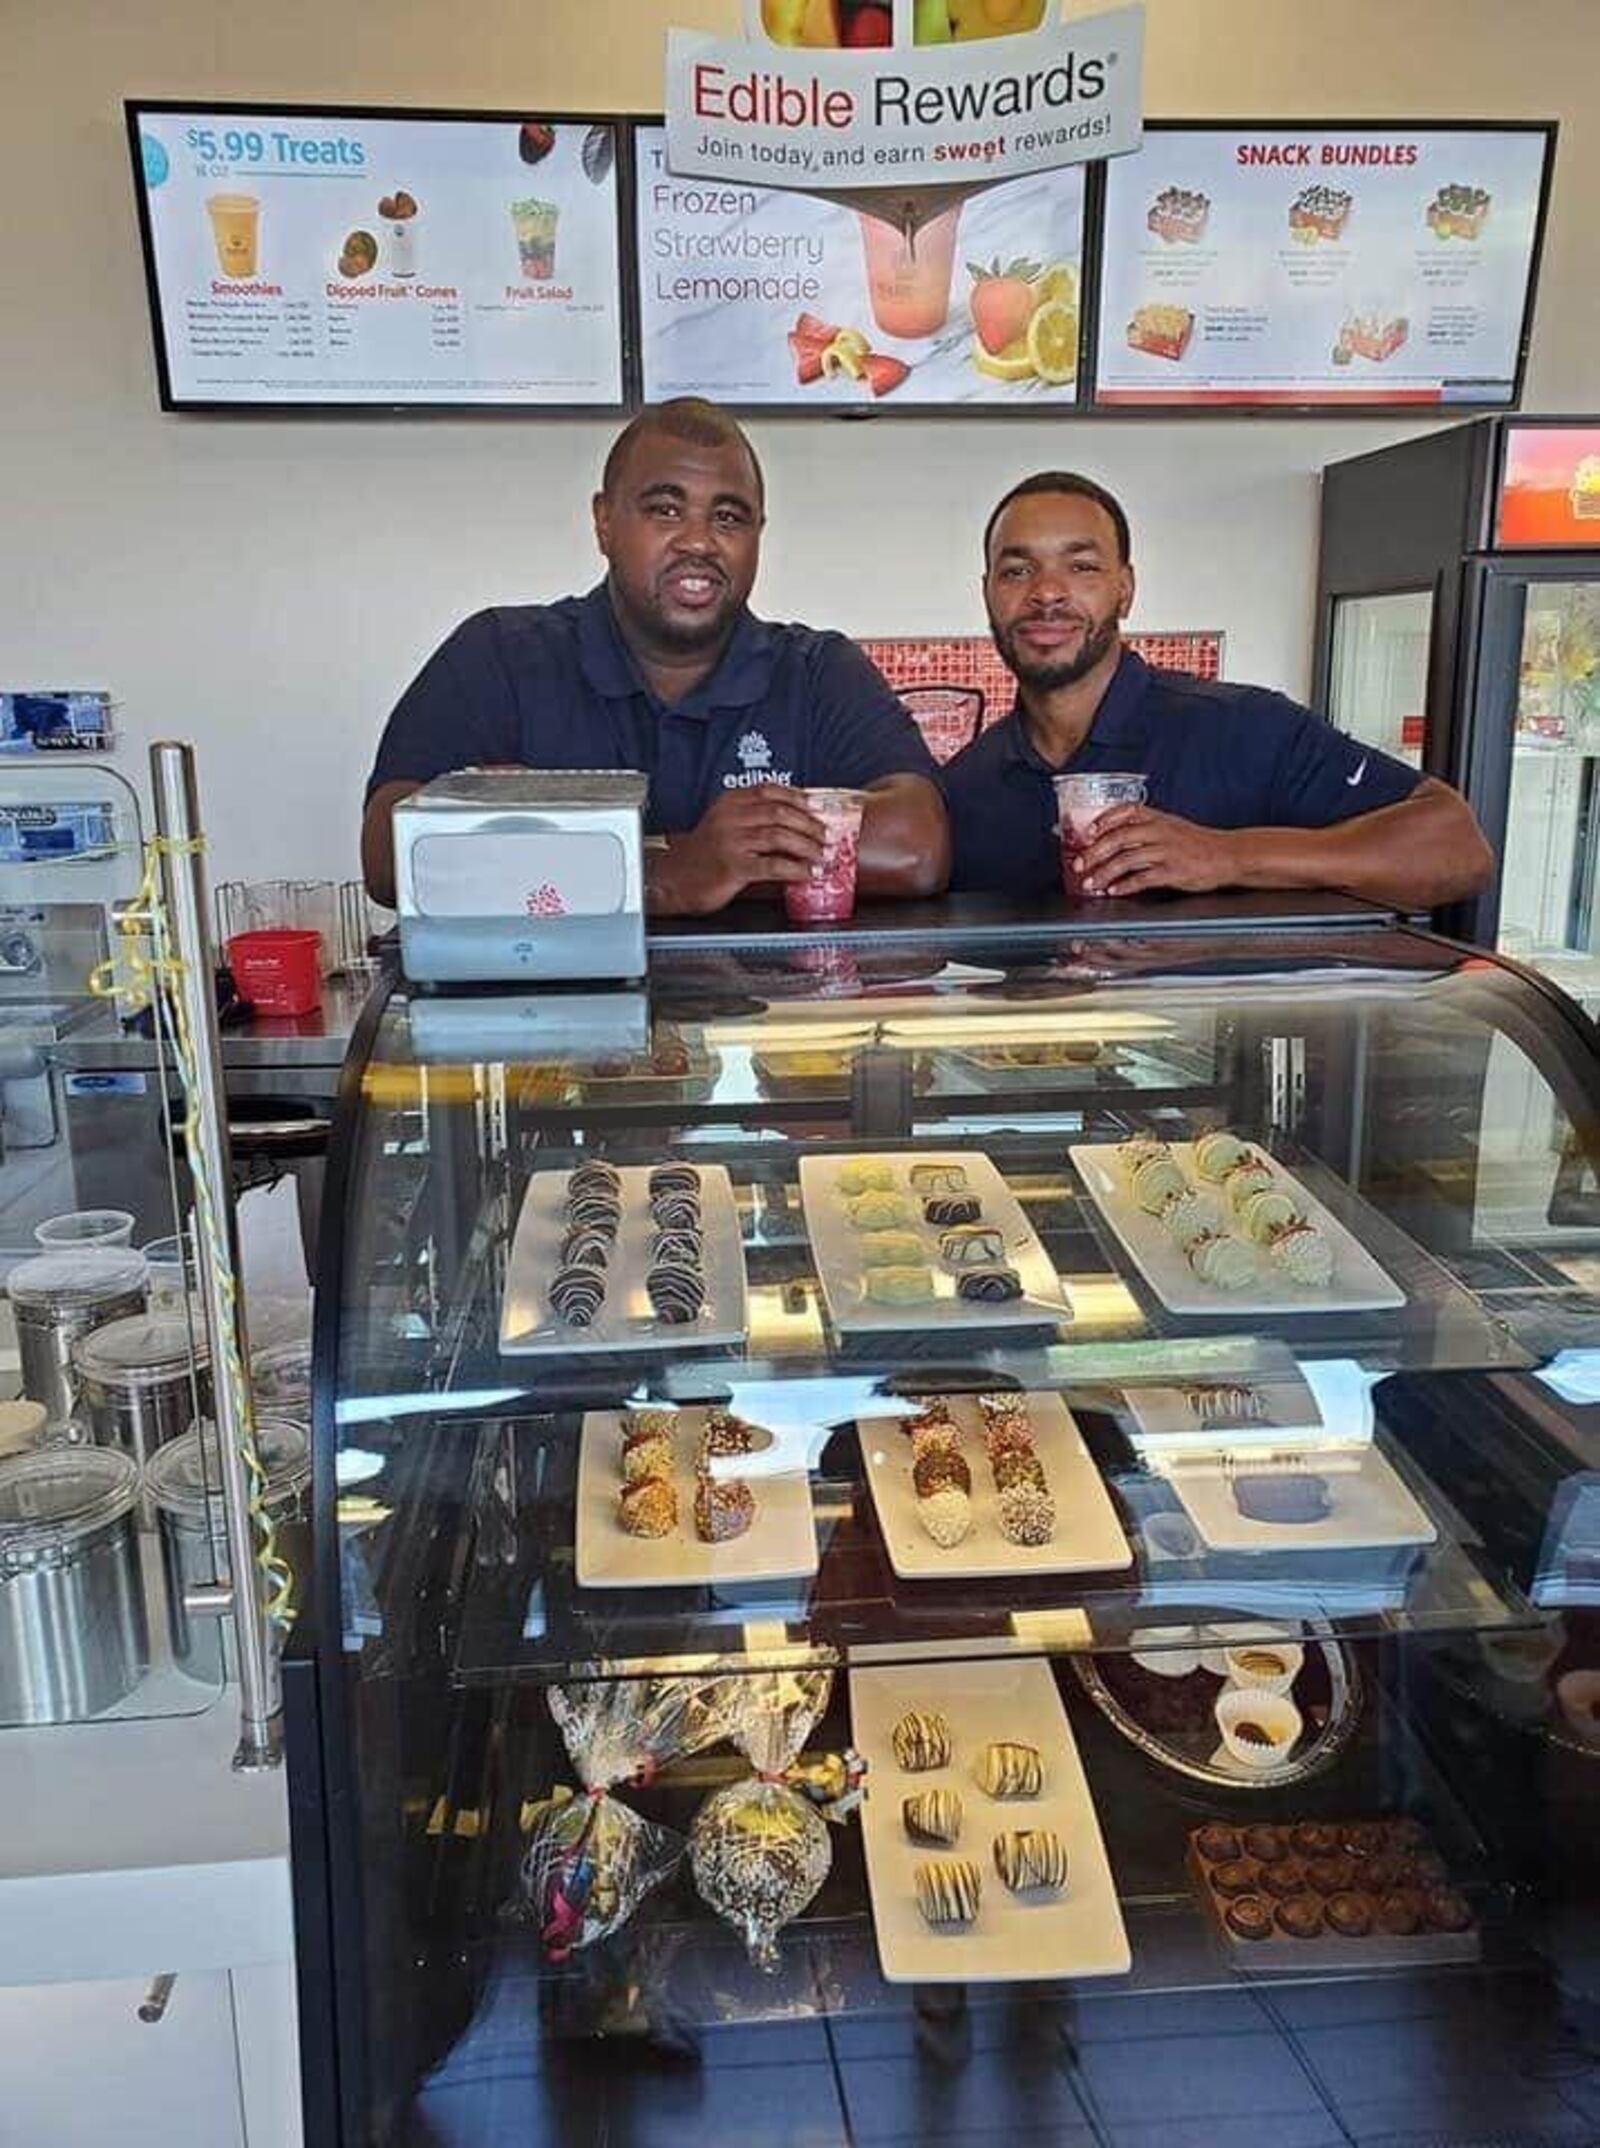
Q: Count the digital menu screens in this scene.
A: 3